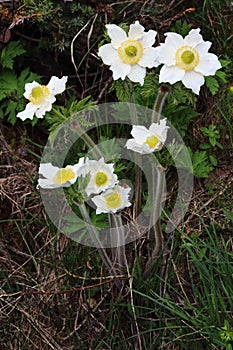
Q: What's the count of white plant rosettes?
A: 7